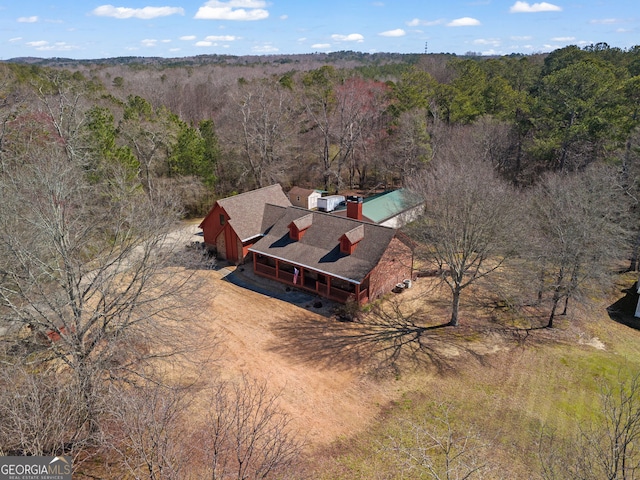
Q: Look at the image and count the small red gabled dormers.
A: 2